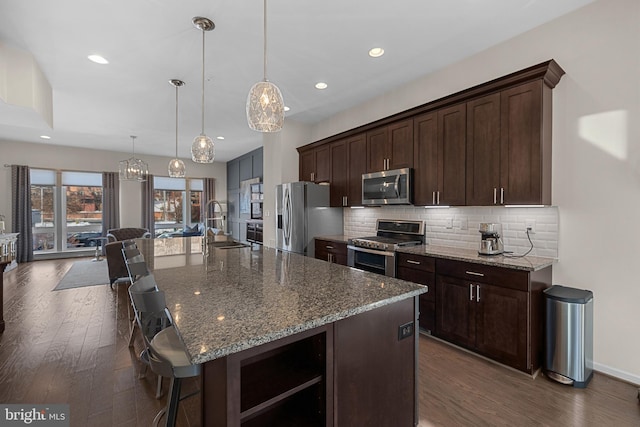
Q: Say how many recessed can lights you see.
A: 6